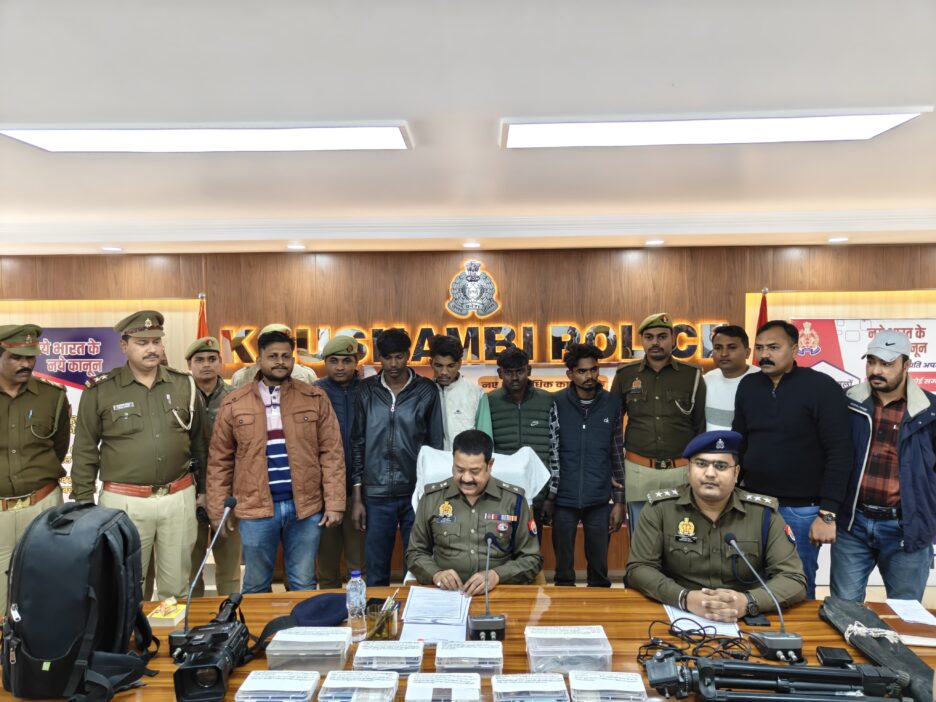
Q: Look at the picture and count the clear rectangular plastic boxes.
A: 9